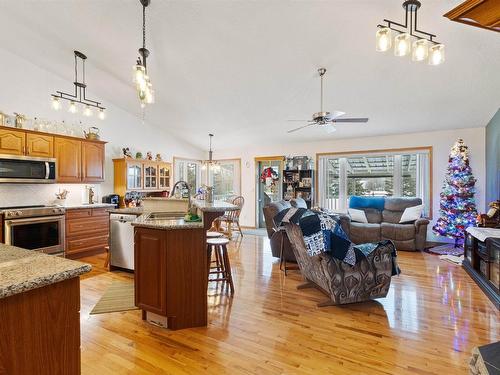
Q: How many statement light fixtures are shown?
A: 4